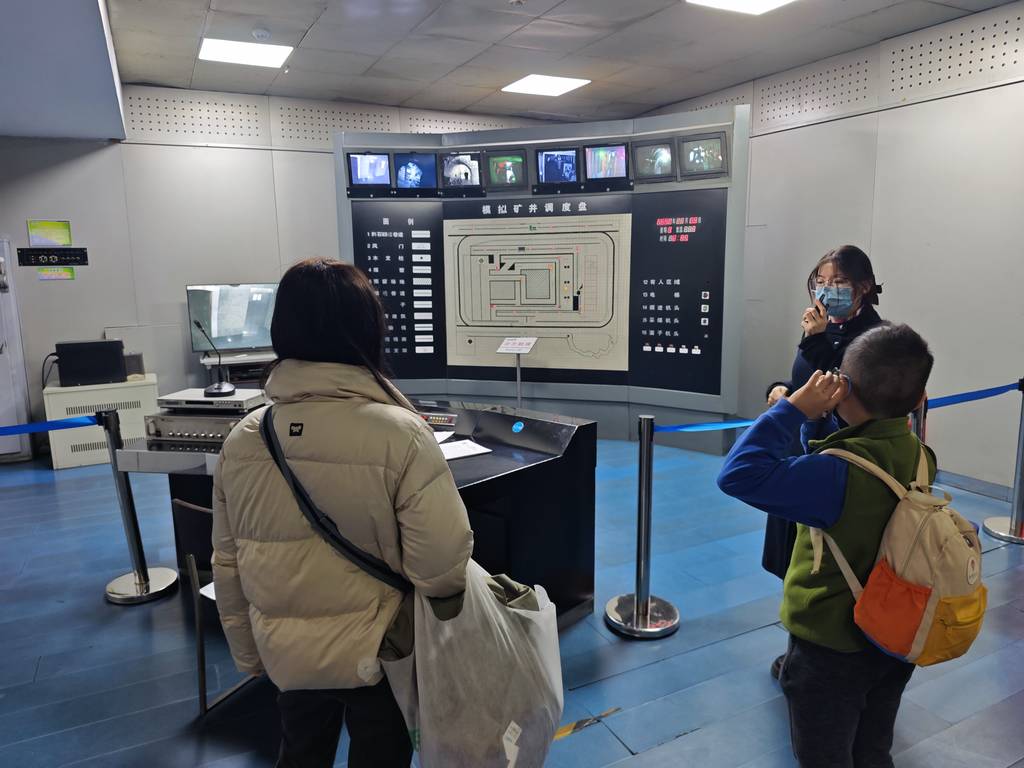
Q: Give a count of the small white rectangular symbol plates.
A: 11